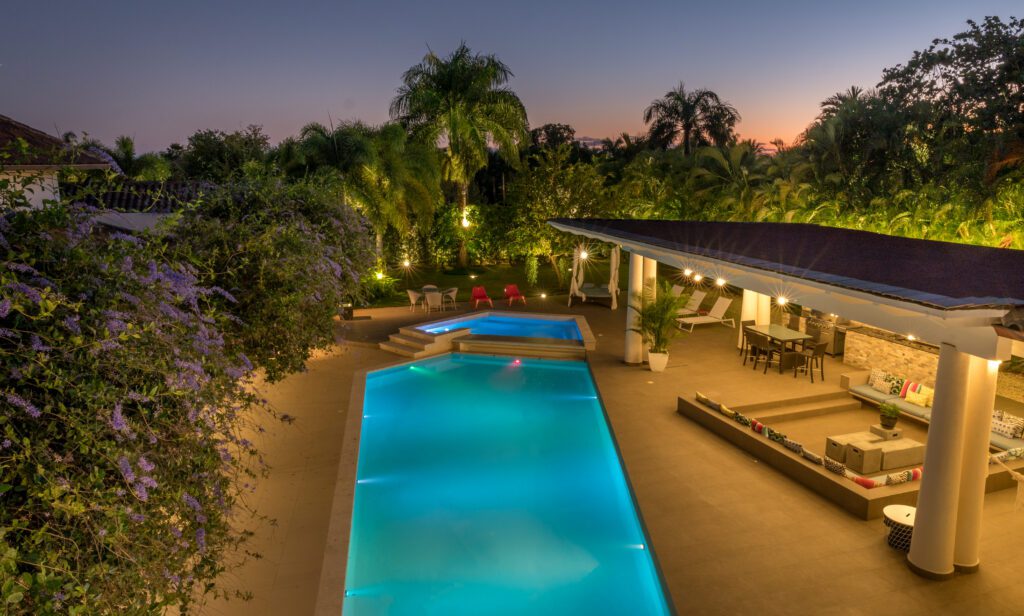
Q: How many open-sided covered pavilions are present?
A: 1